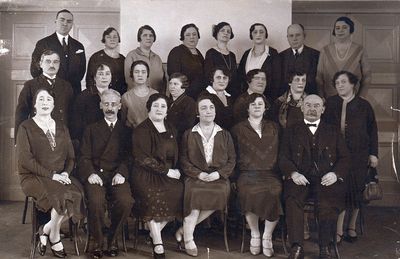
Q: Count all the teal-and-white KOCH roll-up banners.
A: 0